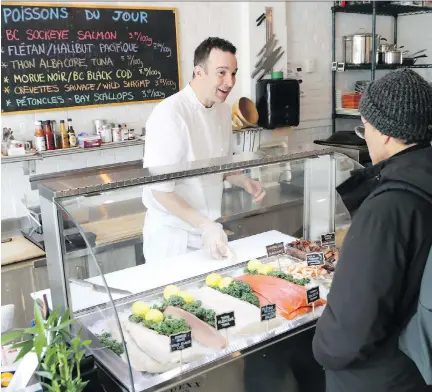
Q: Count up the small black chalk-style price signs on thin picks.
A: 7